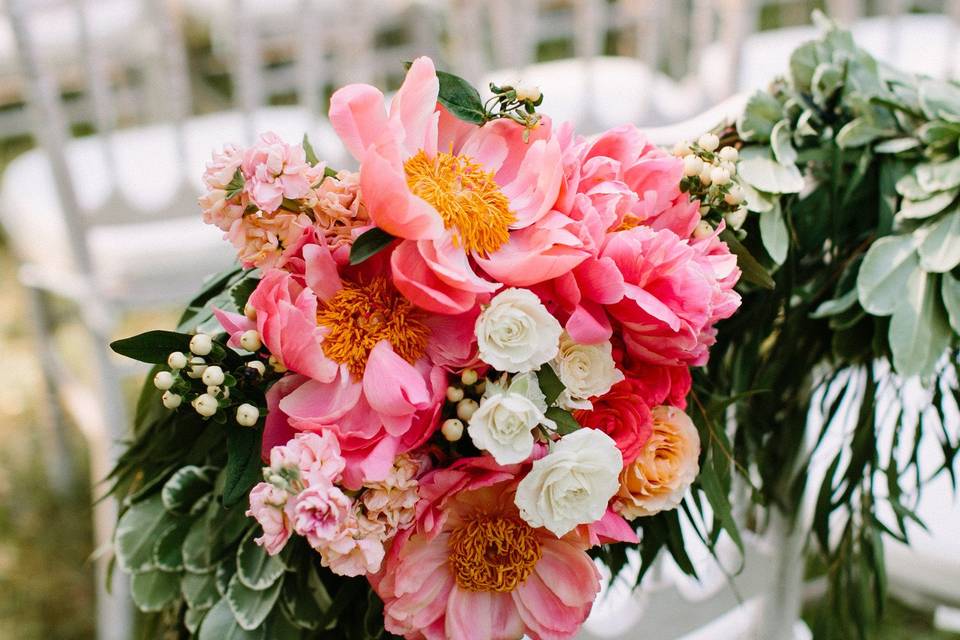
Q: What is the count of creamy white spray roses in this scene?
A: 4